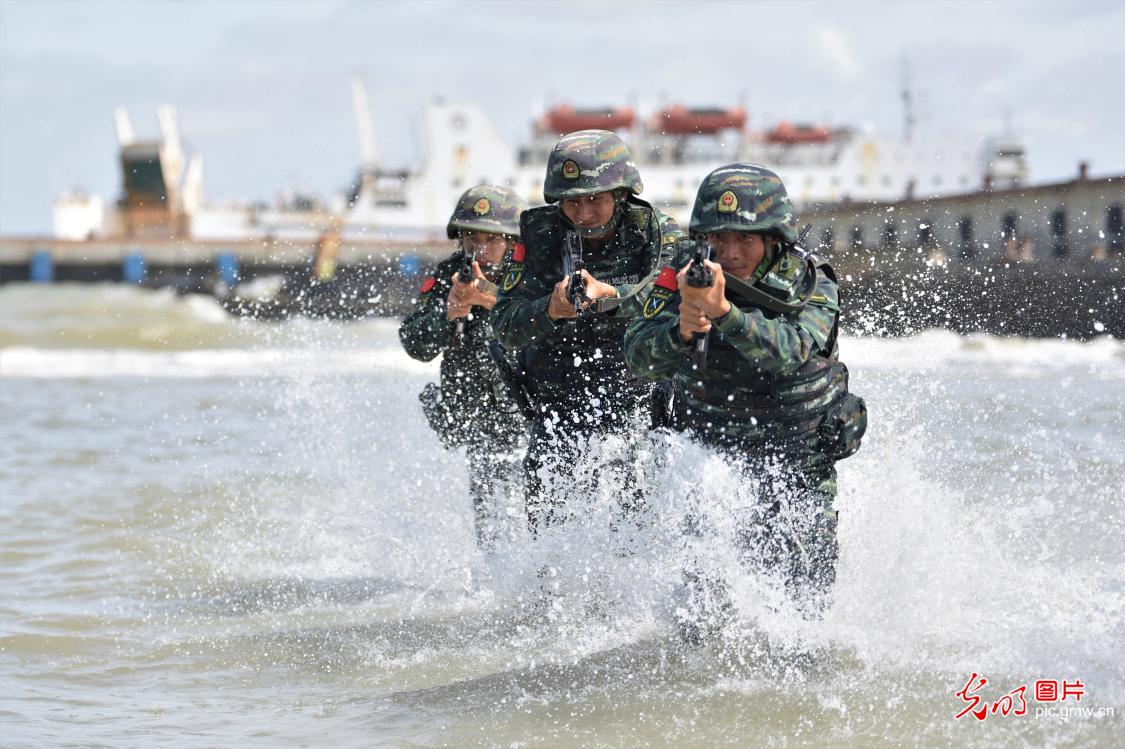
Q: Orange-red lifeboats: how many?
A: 3